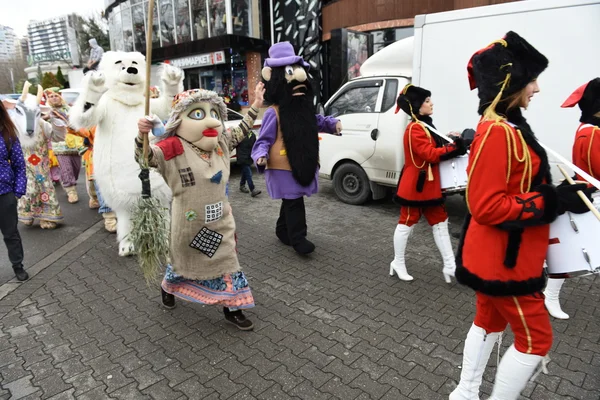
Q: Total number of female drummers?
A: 3